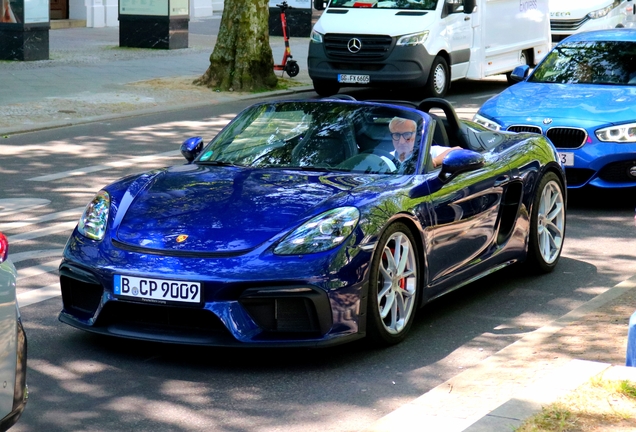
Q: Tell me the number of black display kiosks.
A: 3